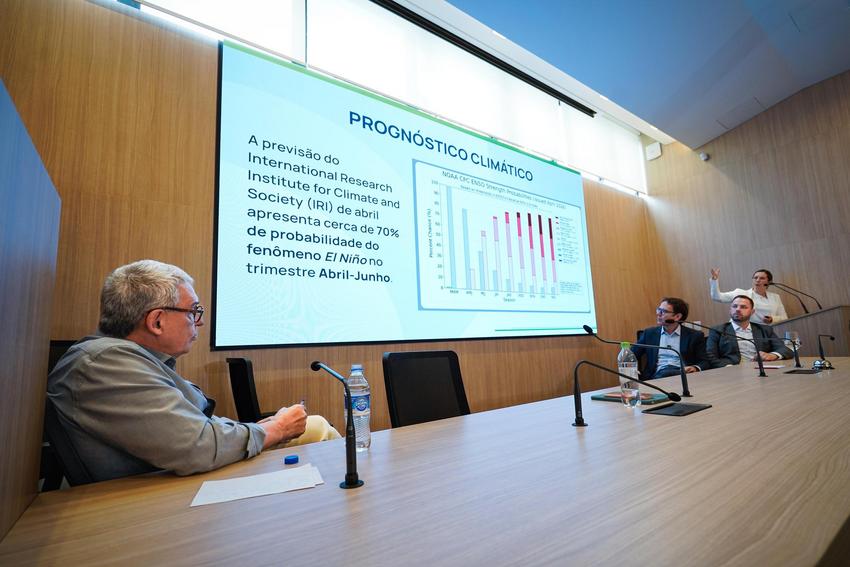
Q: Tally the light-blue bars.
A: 9